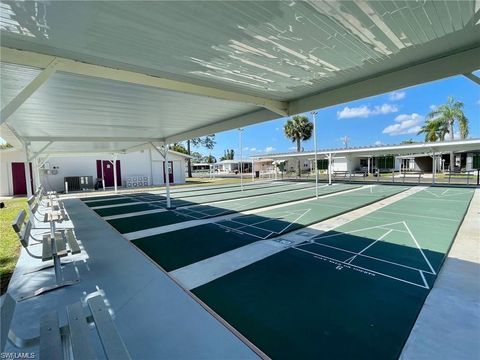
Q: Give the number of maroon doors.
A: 3